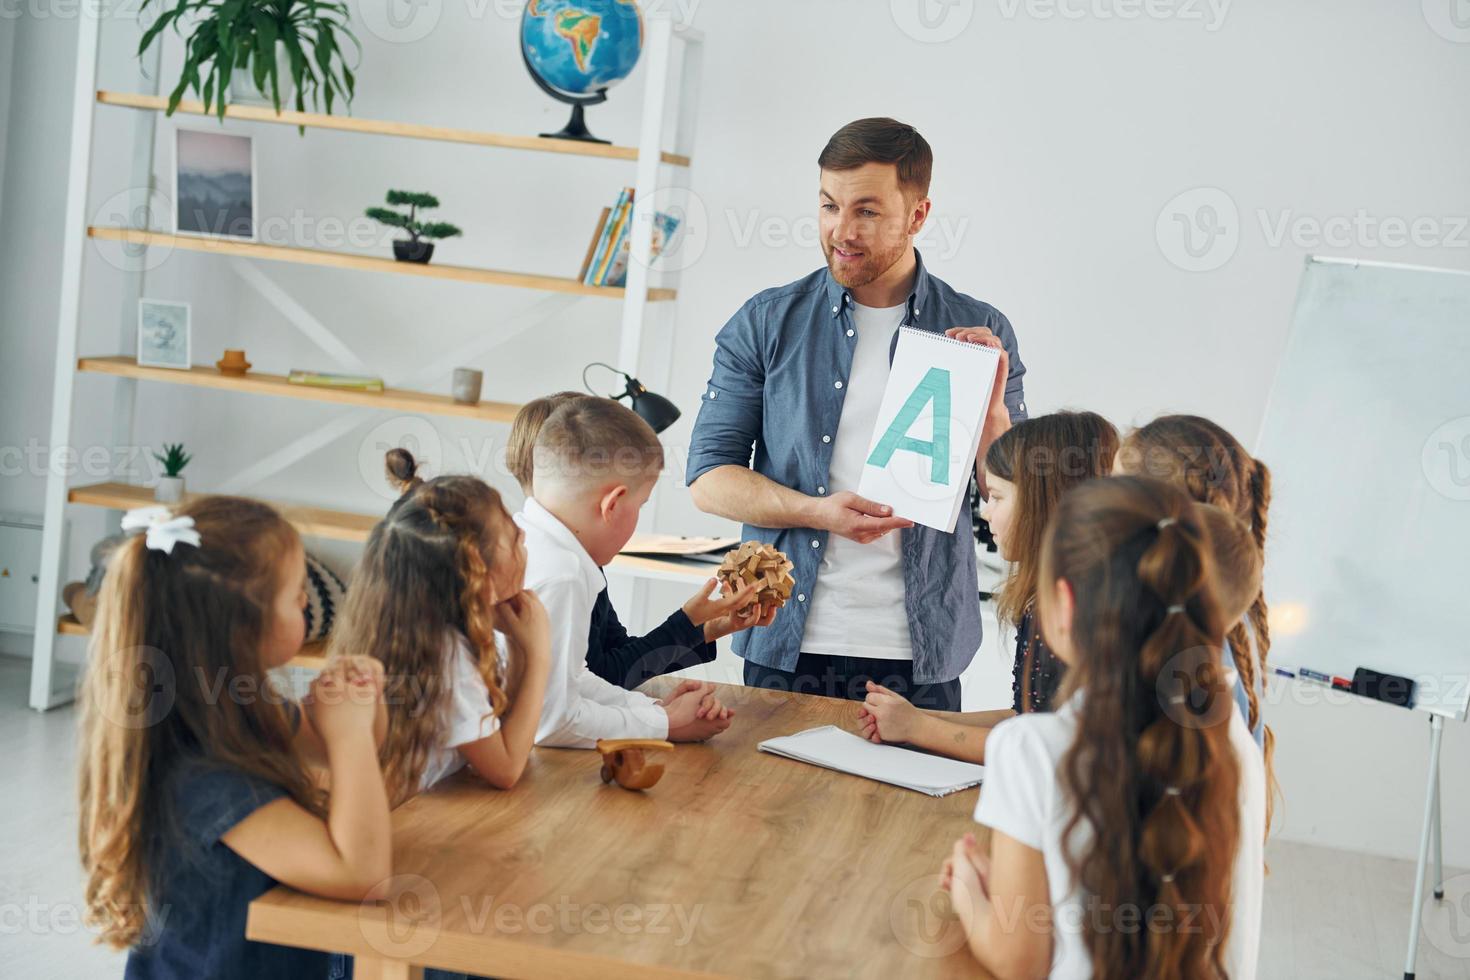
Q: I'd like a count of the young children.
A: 8